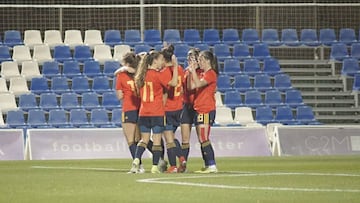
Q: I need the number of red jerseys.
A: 5